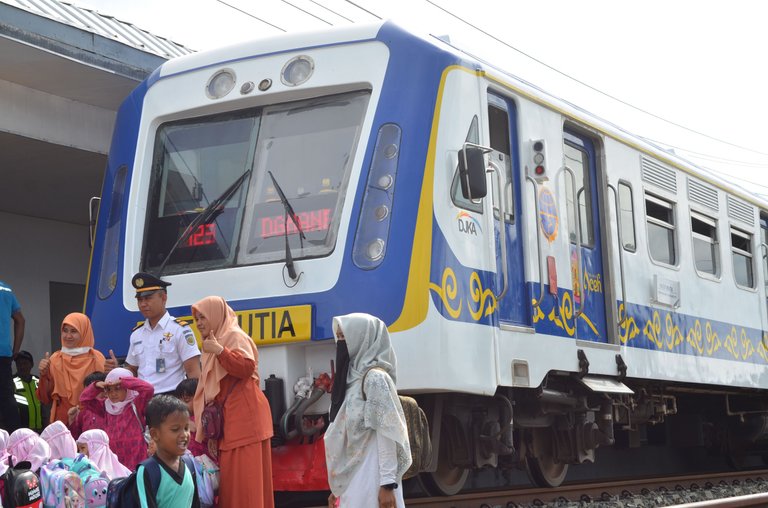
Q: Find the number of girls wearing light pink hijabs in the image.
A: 5